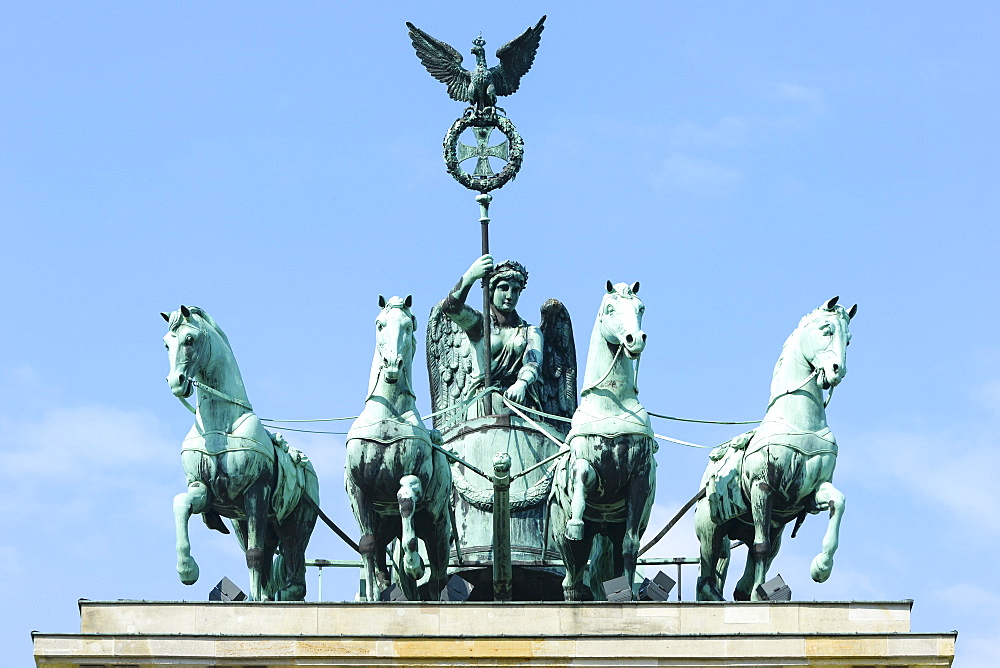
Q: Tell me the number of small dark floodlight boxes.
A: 6